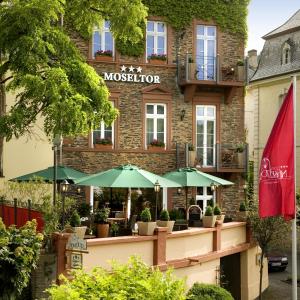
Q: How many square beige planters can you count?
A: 5